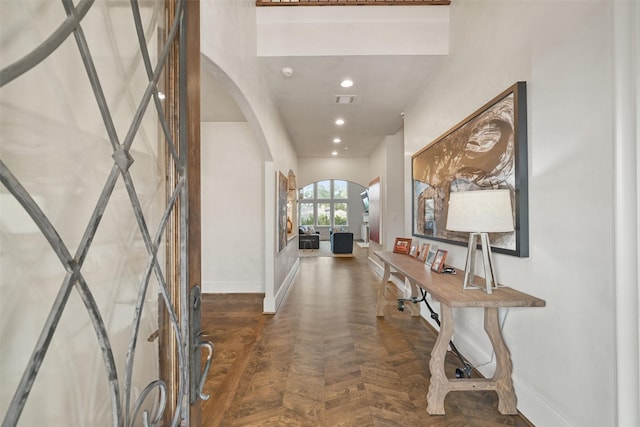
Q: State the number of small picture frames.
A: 5